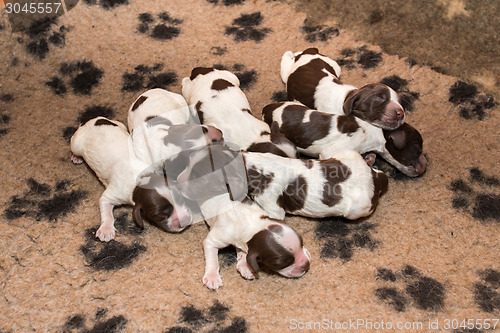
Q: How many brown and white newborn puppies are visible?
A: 7